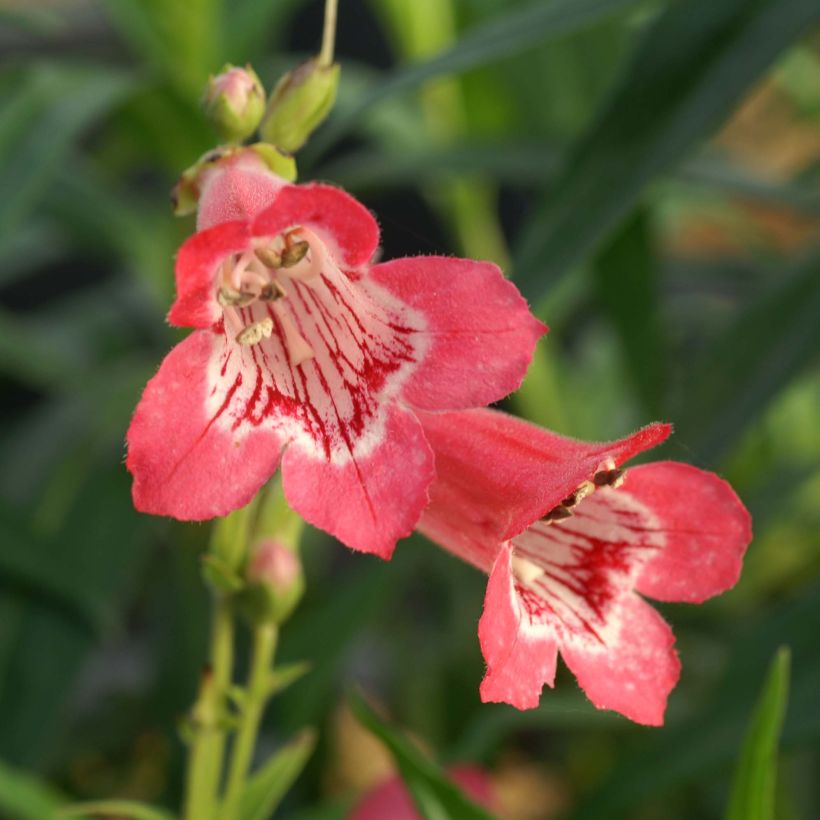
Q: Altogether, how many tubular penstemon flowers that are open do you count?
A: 2